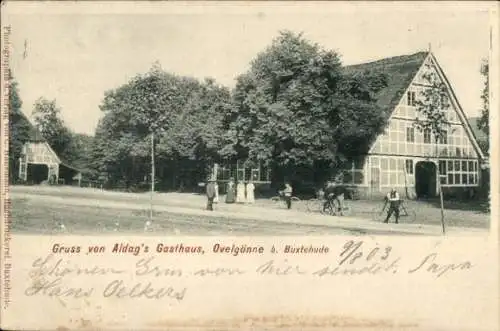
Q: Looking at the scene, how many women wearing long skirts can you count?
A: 3